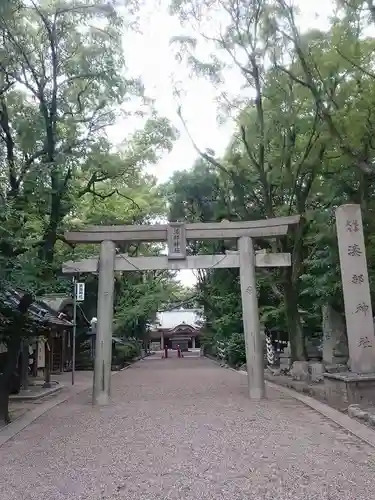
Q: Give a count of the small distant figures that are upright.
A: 2